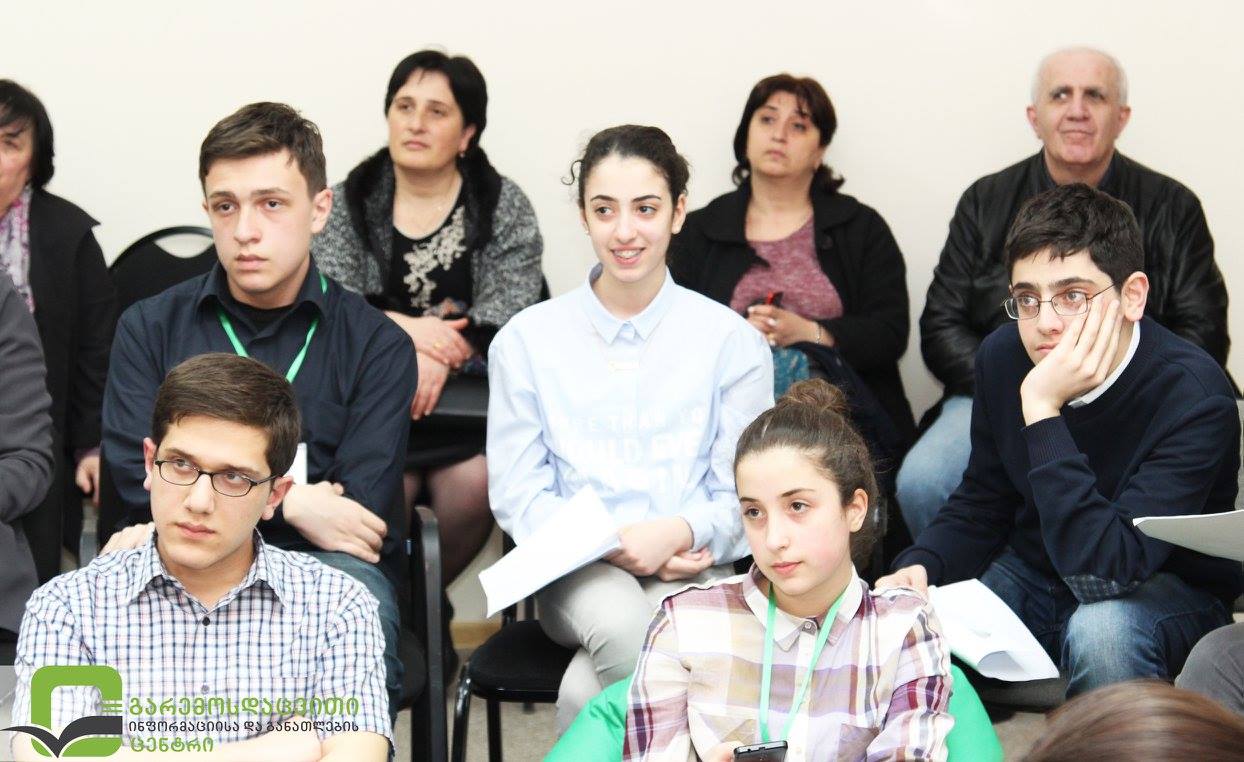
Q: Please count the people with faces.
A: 9